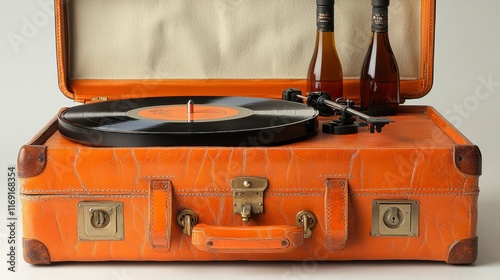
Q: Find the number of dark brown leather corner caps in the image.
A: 4